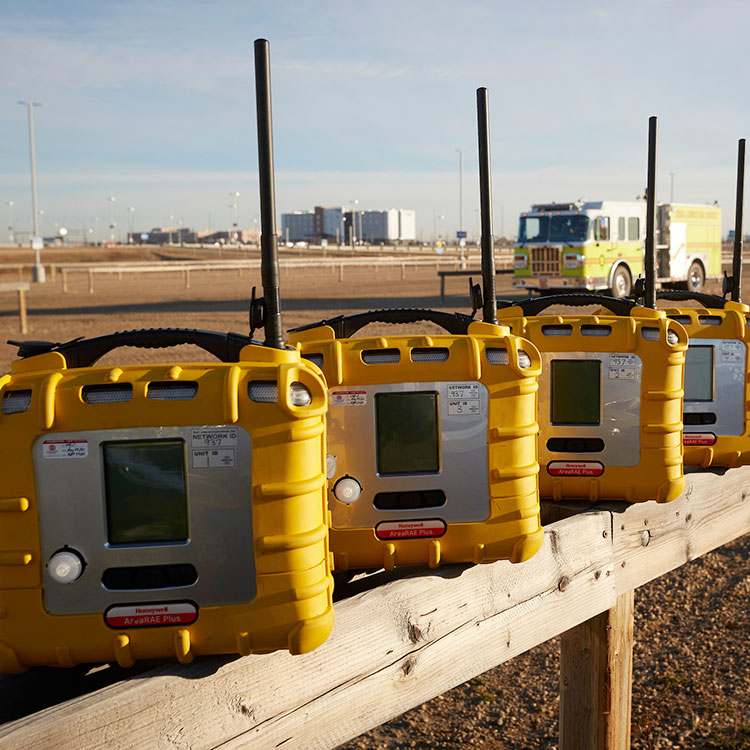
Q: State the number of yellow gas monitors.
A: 4